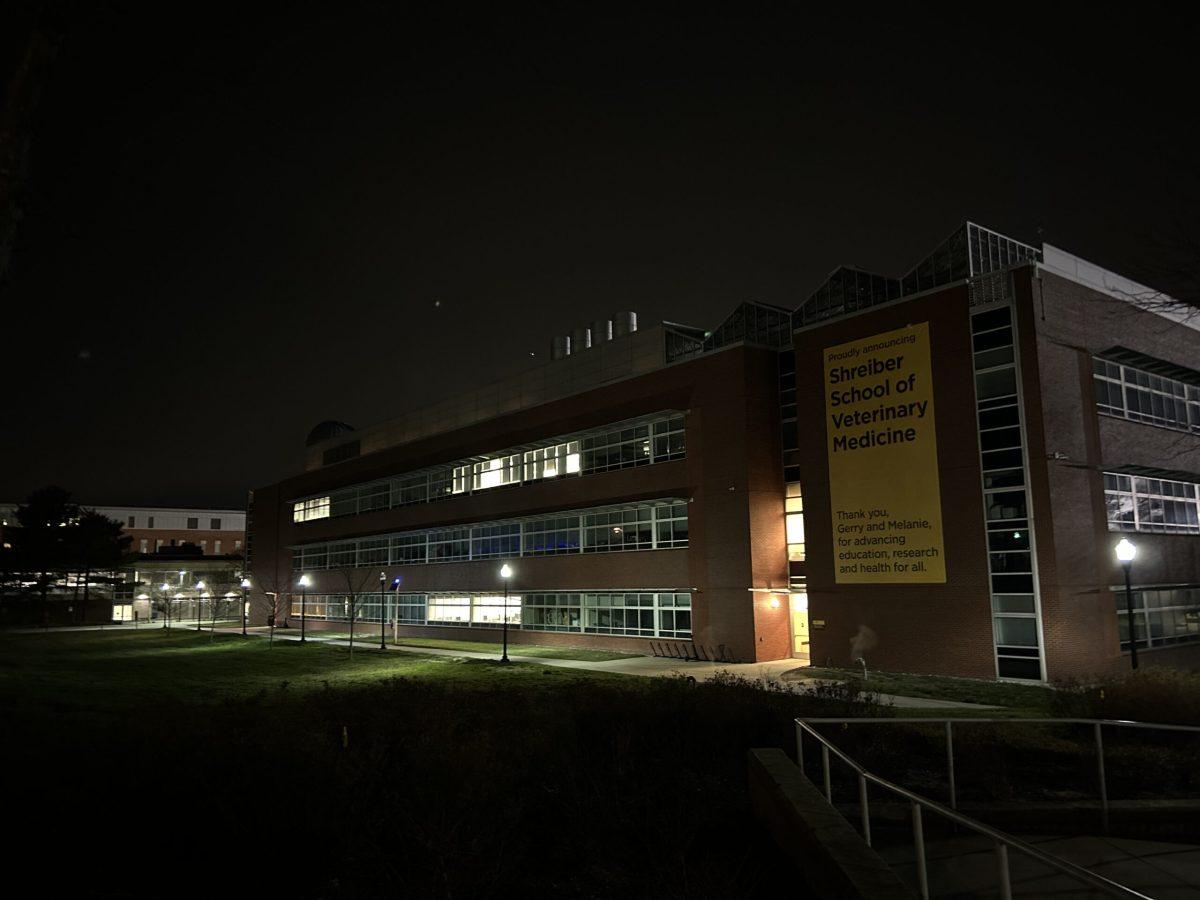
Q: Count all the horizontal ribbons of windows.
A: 6